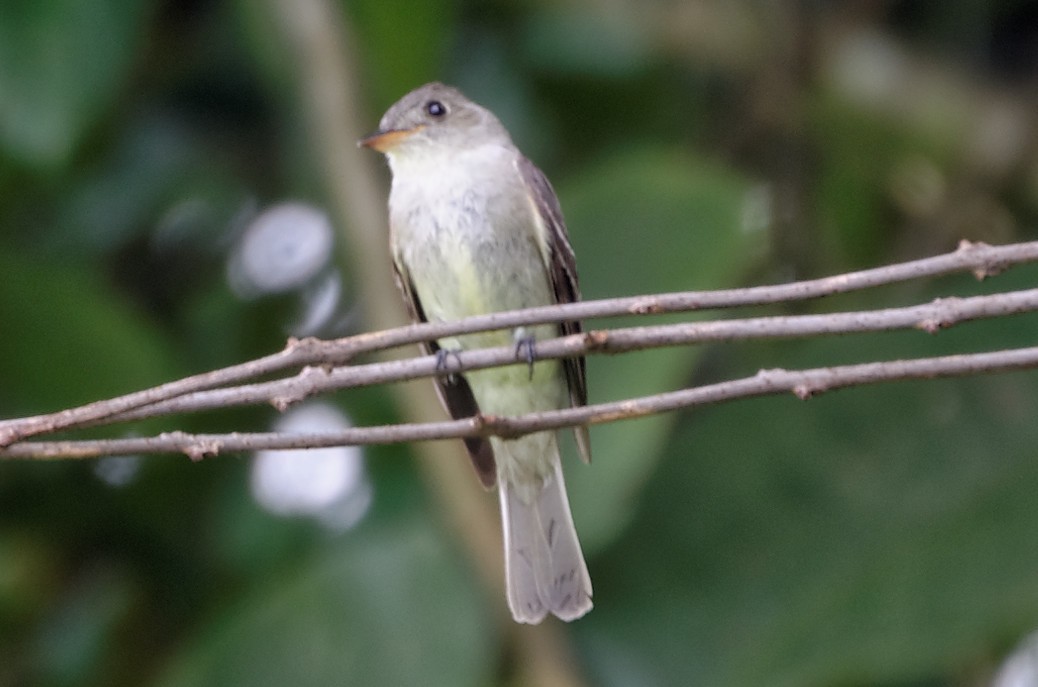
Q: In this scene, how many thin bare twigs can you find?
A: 3